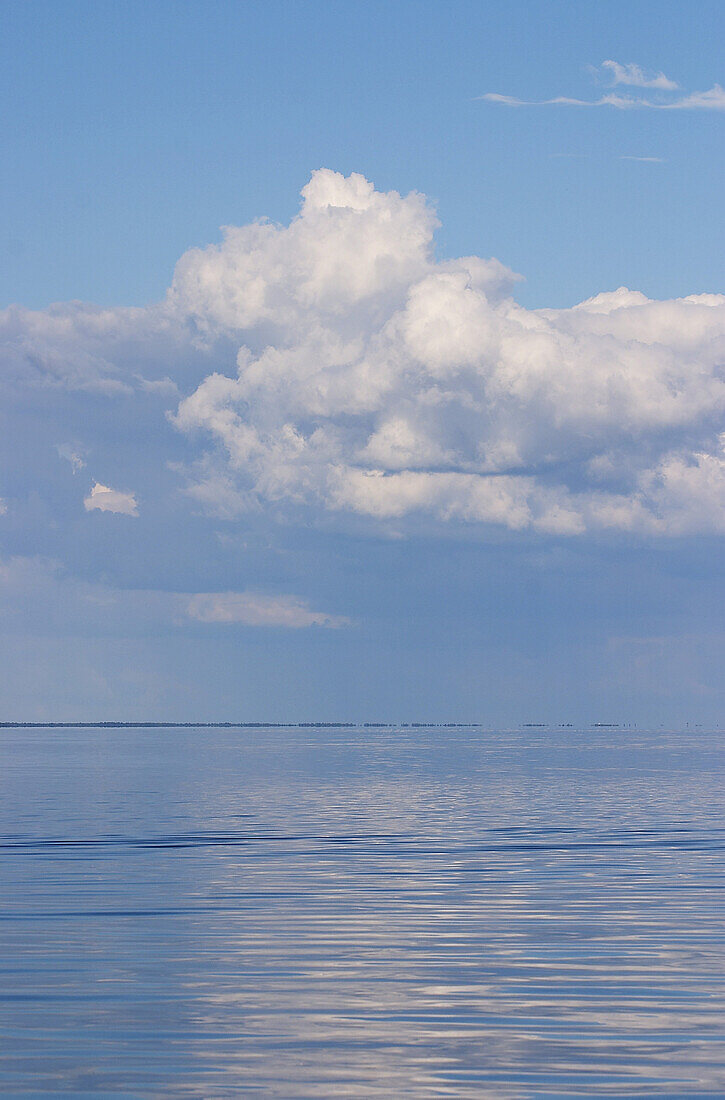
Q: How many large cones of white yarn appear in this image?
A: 0